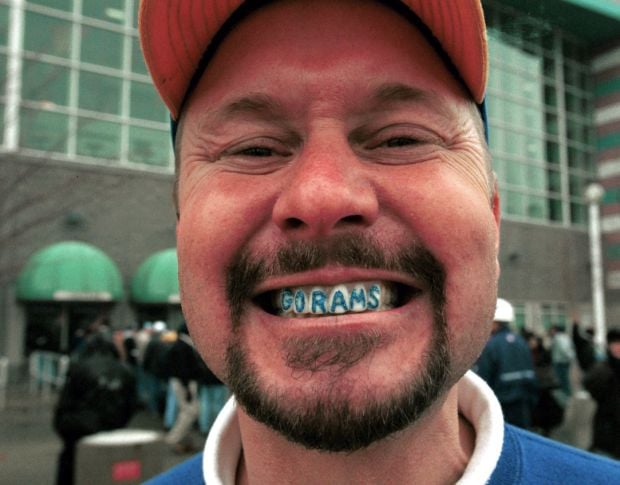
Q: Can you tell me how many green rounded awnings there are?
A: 2